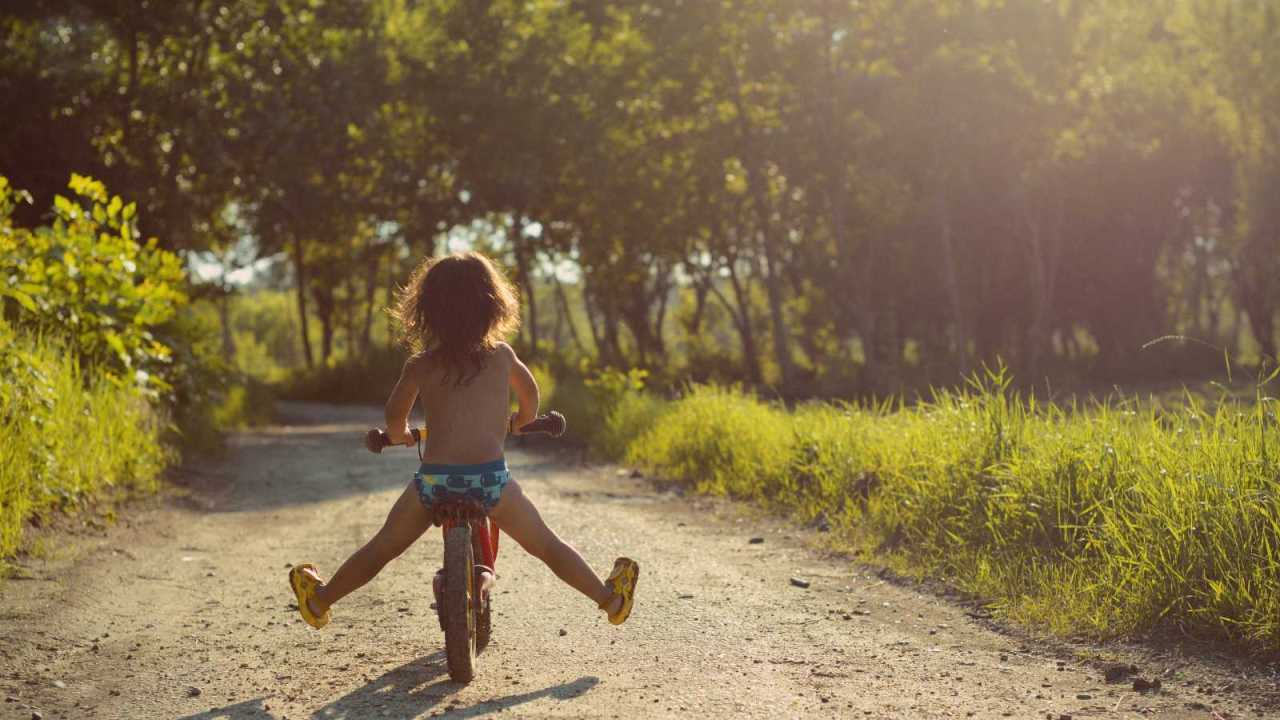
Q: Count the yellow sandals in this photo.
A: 2